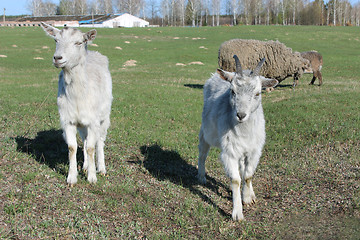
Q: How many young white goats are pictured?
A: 2